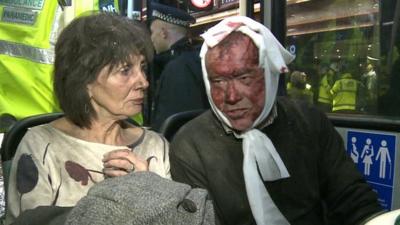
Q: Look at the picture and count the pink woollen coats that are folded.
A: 0